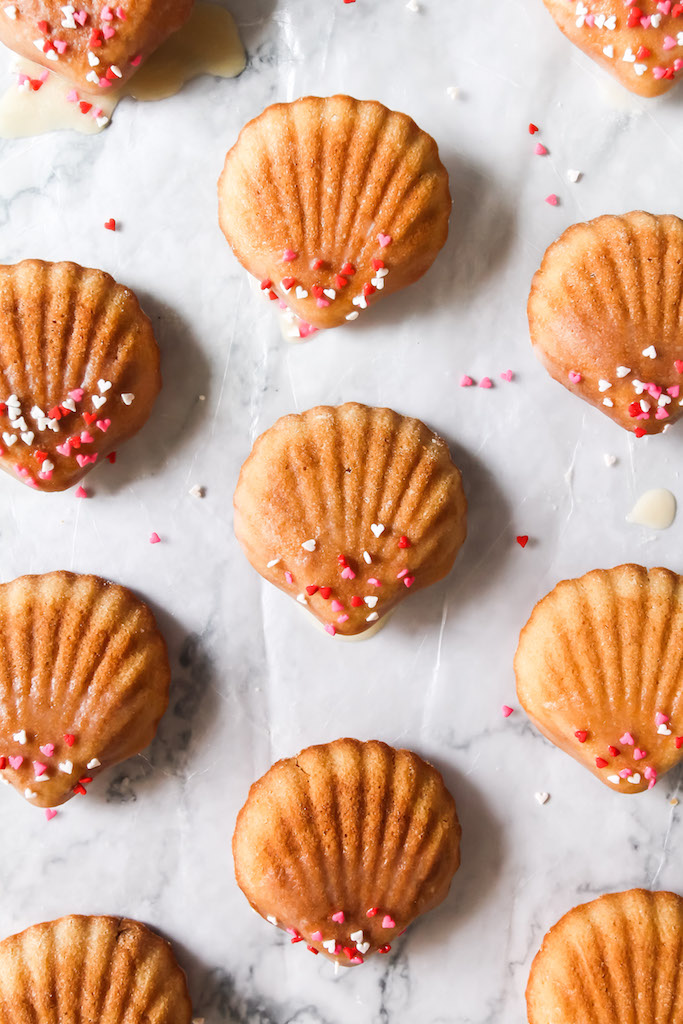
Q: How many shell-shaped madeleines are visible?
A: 11